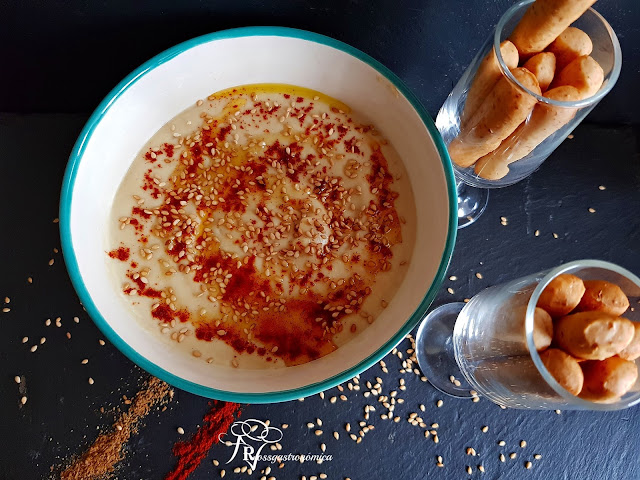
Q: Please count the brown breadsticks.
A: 14